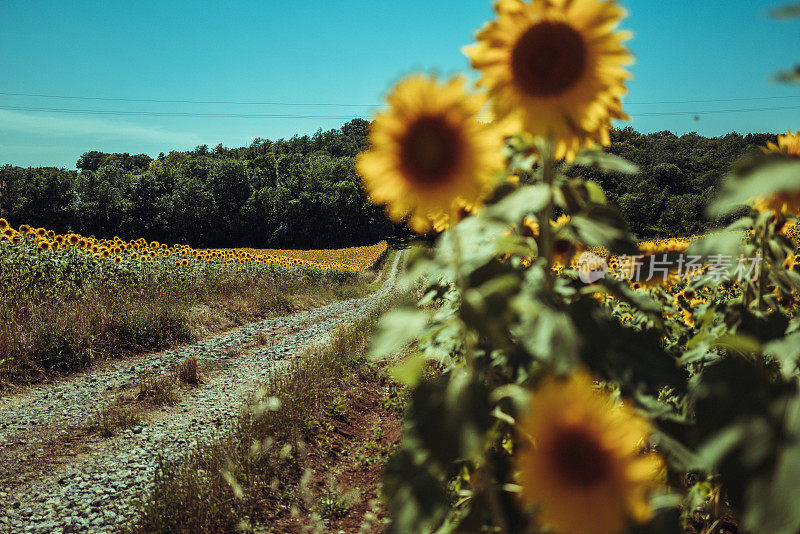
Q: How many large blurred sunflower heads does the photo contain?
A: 3